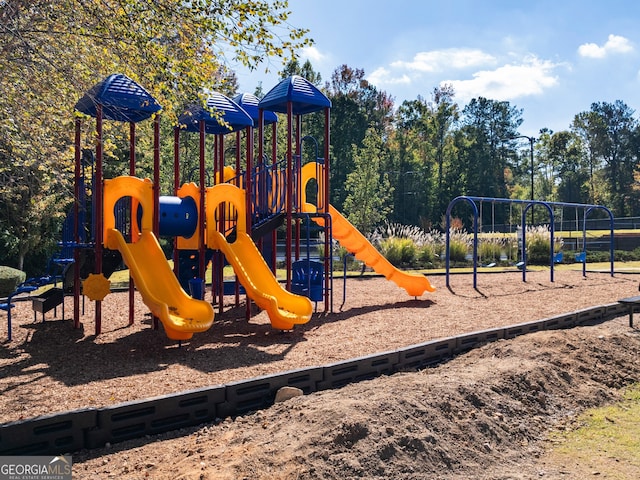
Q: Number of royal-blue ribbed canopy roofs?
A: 4